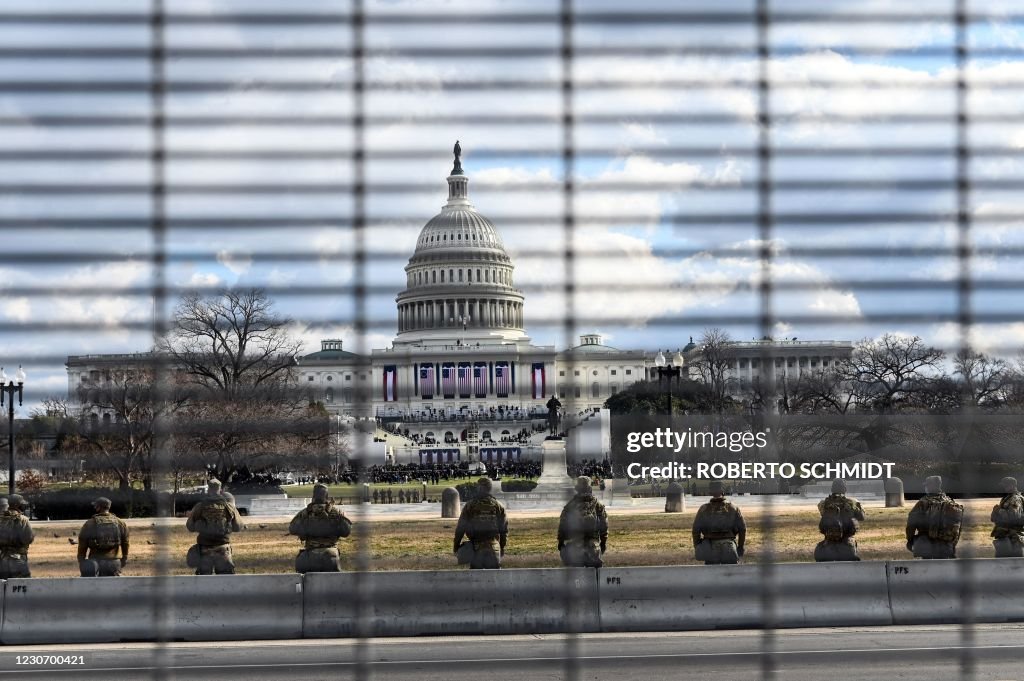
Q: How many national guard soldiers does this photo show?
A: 10